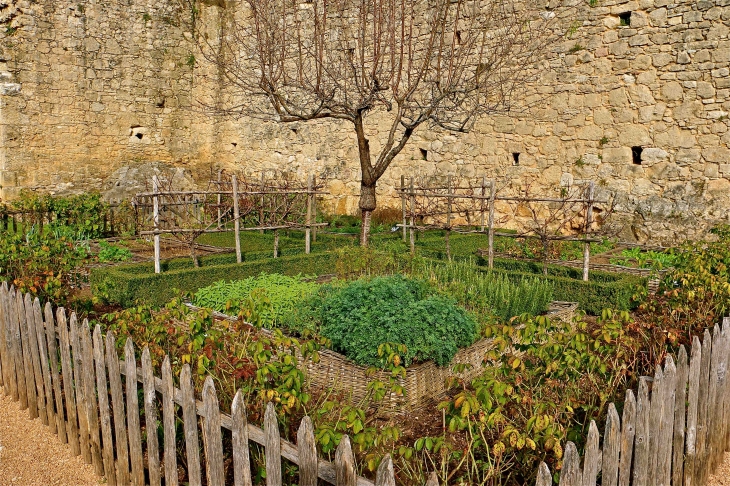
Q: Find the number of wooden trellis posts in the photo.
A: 12